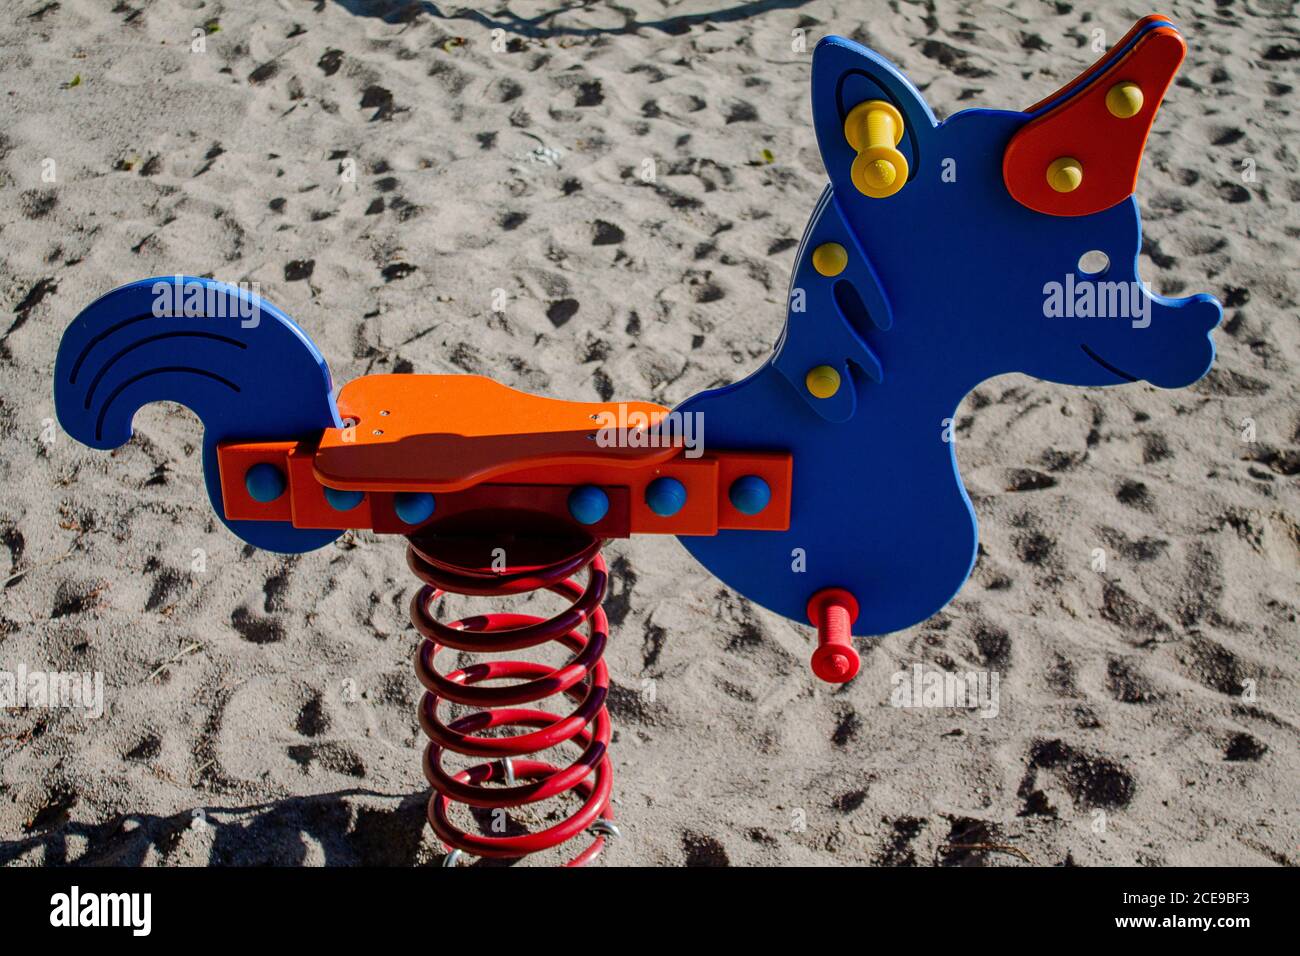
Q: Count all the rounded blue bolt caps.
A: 6